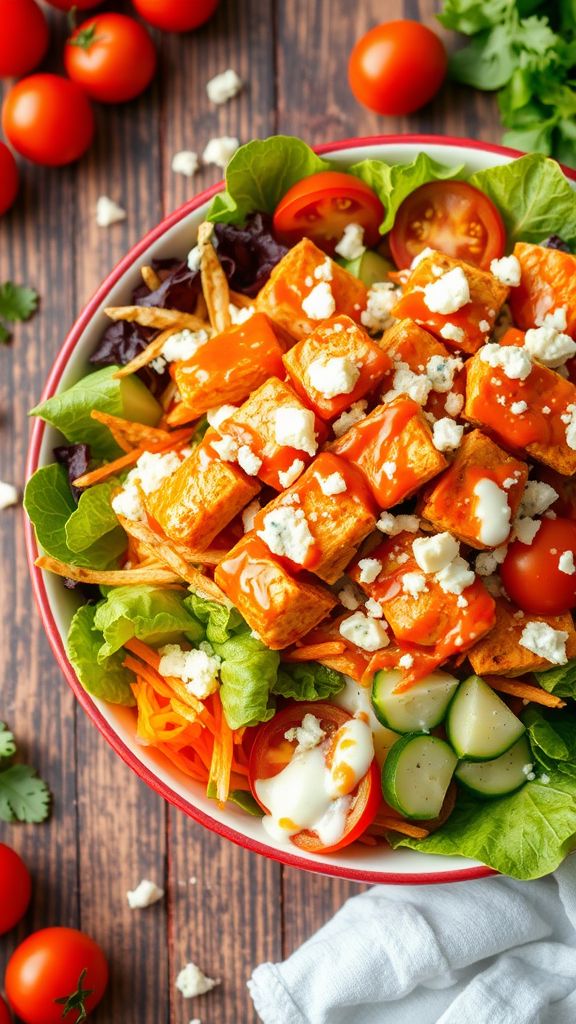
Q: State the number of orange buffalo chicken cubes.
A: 15